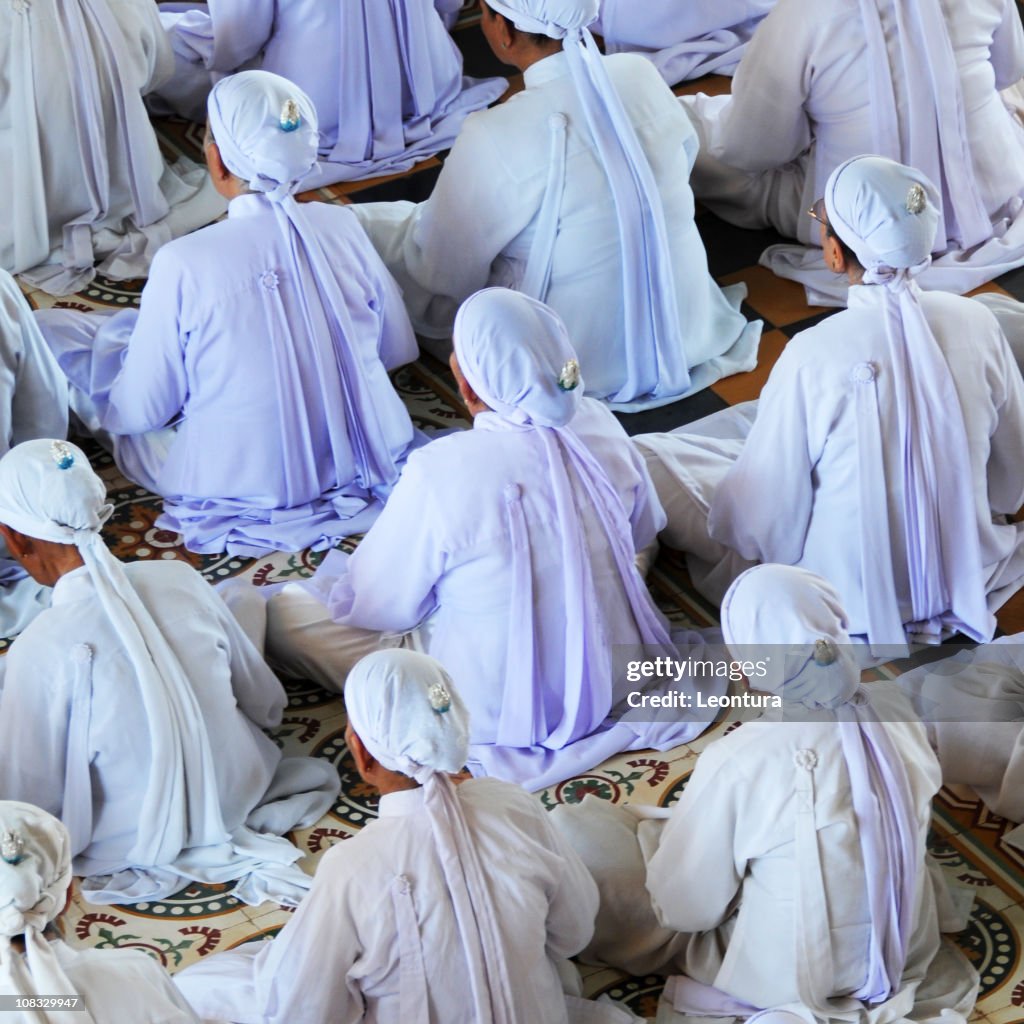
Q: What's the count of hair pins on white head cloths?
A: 7